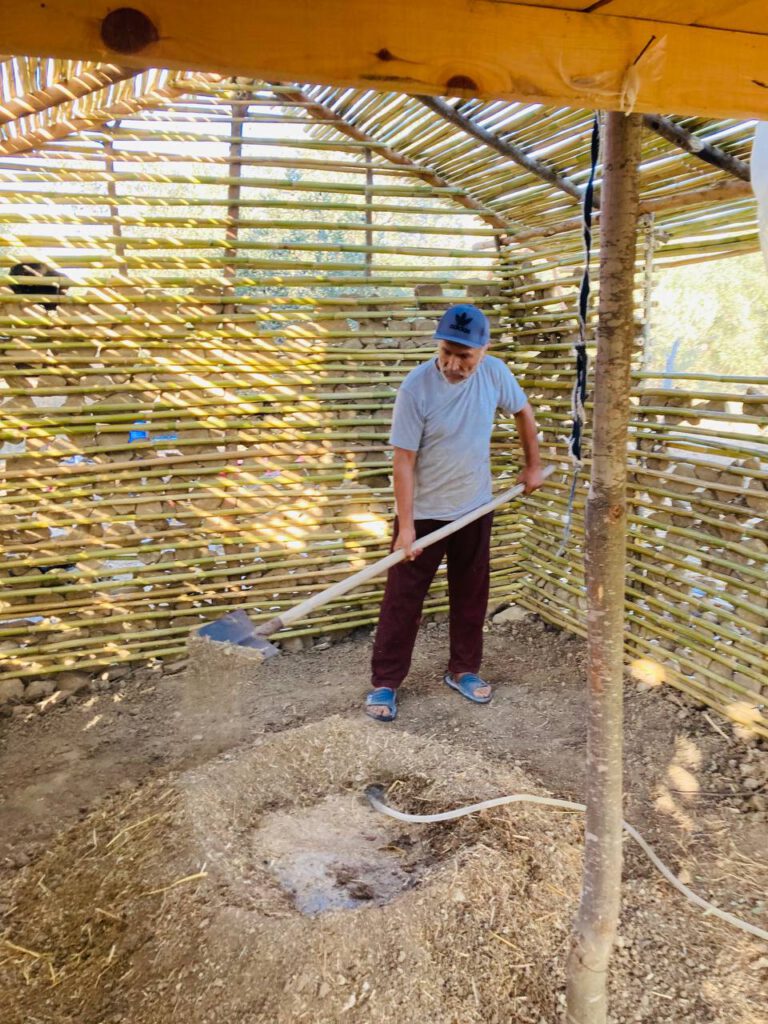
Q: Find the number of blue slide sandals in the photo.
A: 2